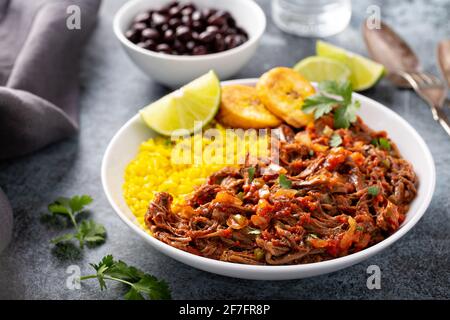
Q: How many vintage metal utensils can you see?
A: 3